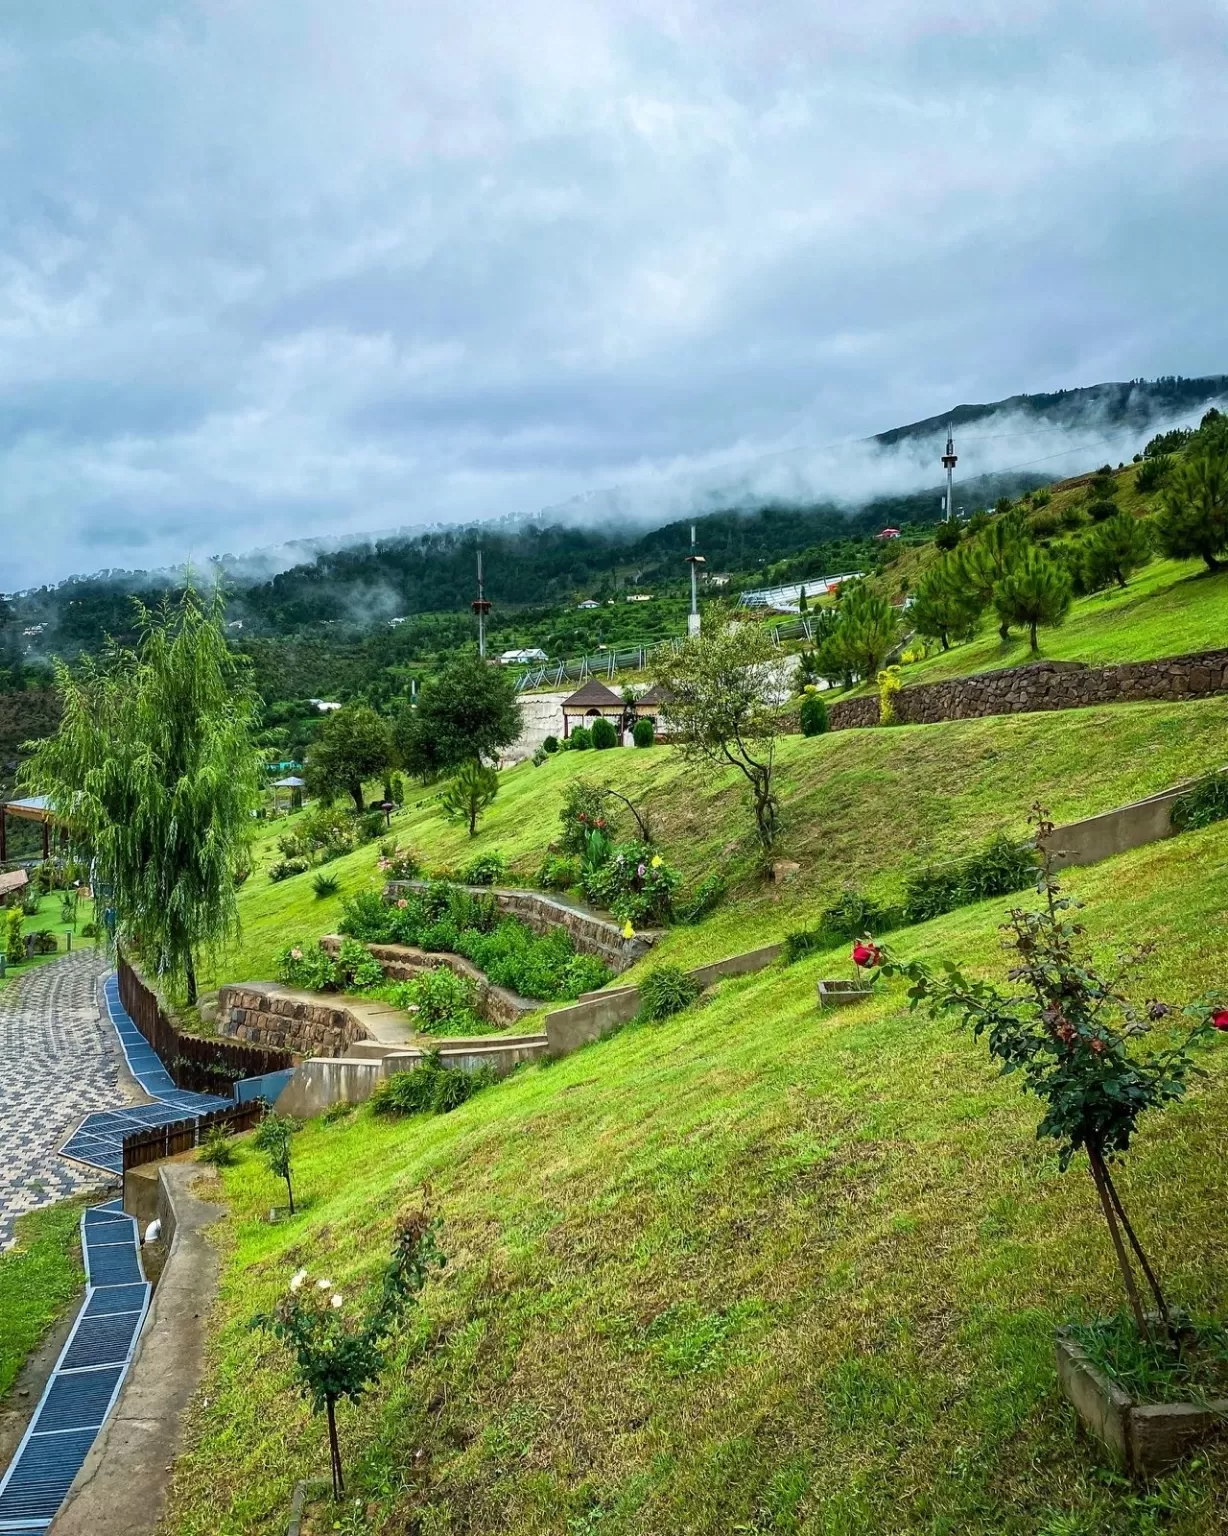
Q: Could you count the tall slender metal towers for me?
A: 3